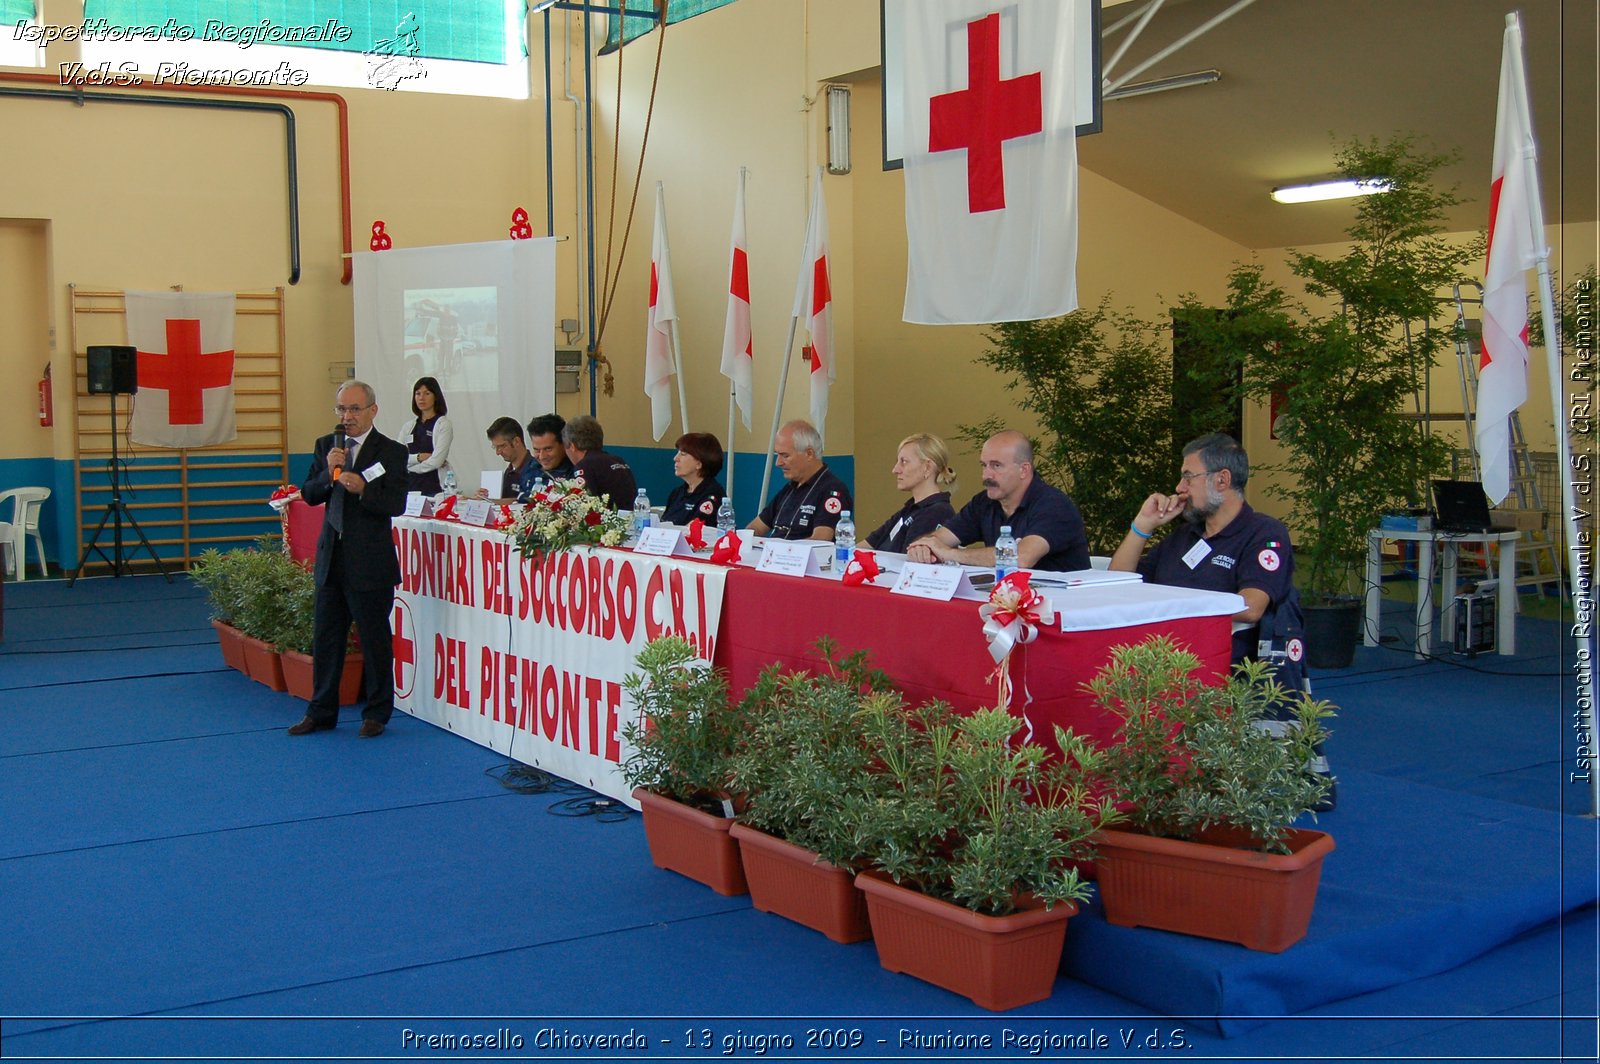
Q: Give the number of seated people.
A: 8